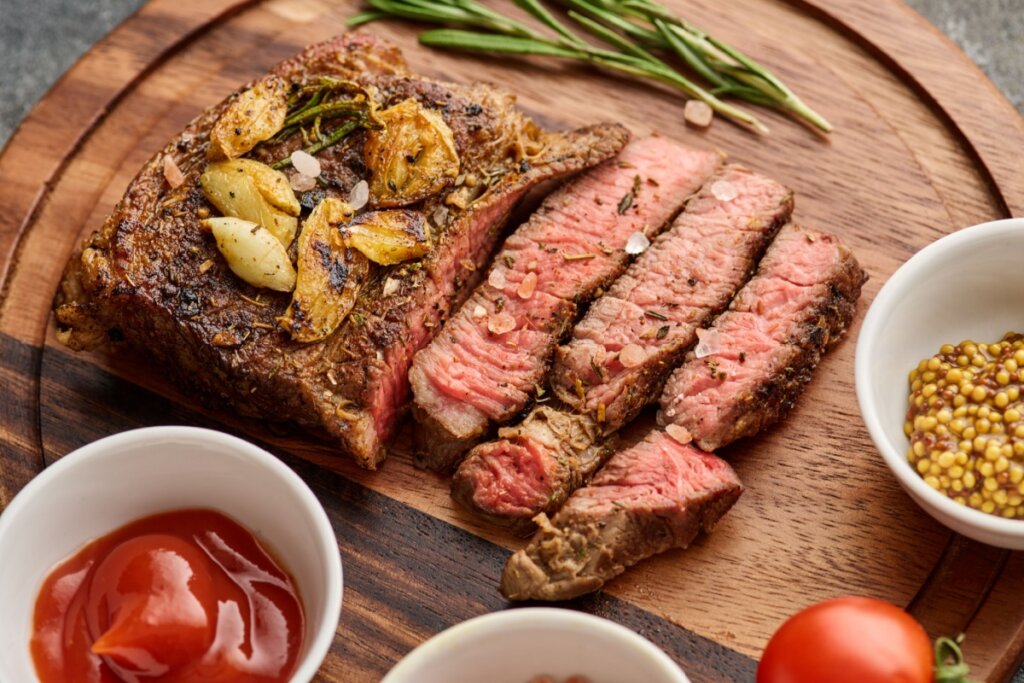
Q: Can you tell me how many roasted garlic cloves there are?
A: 6